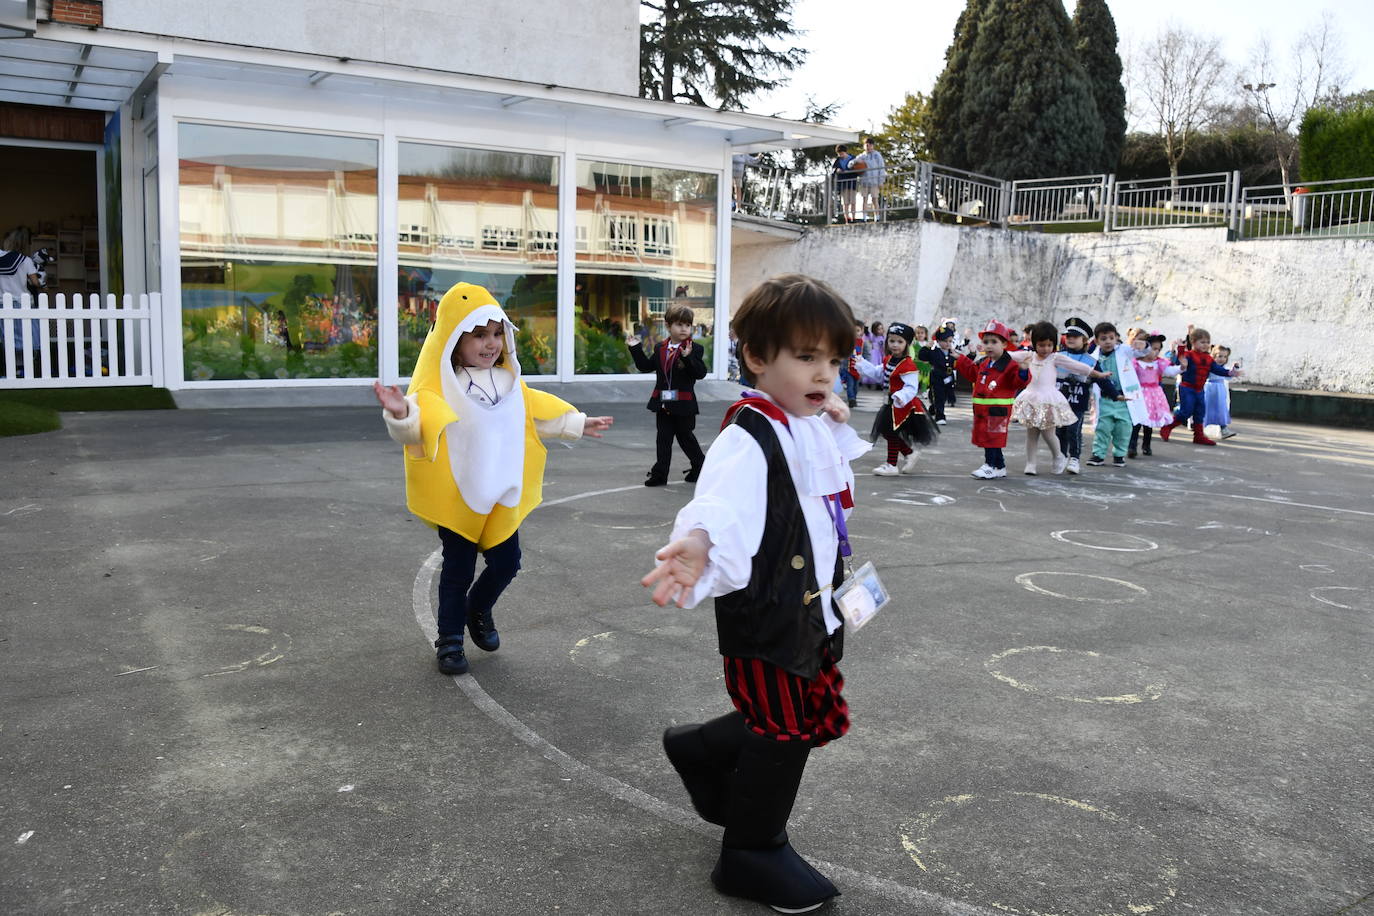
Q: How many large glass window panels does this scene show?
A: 3